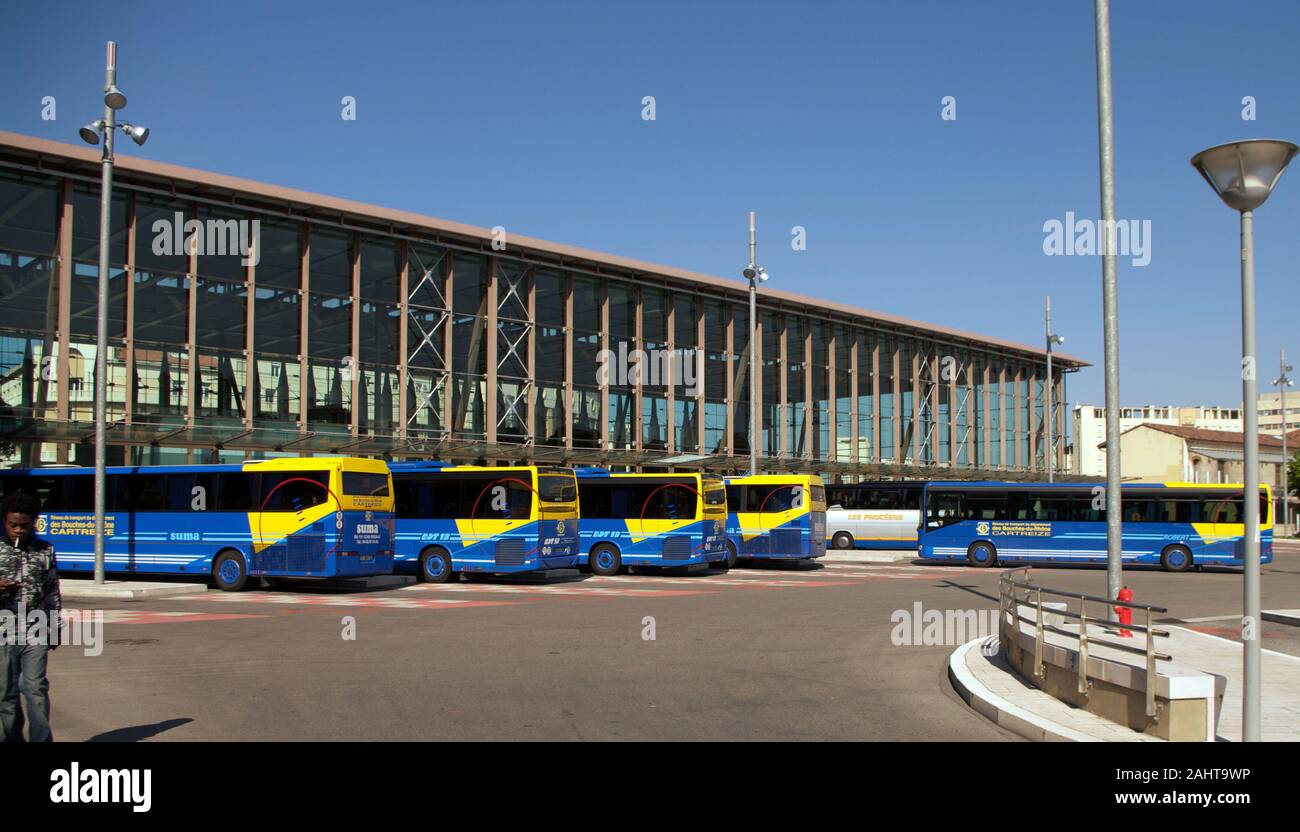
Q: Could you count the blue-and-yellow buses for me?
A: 5